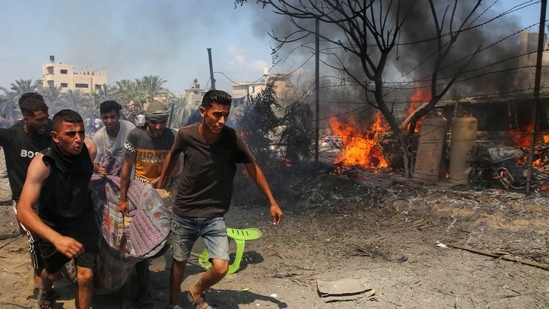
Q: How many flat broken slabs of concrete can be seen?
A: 1